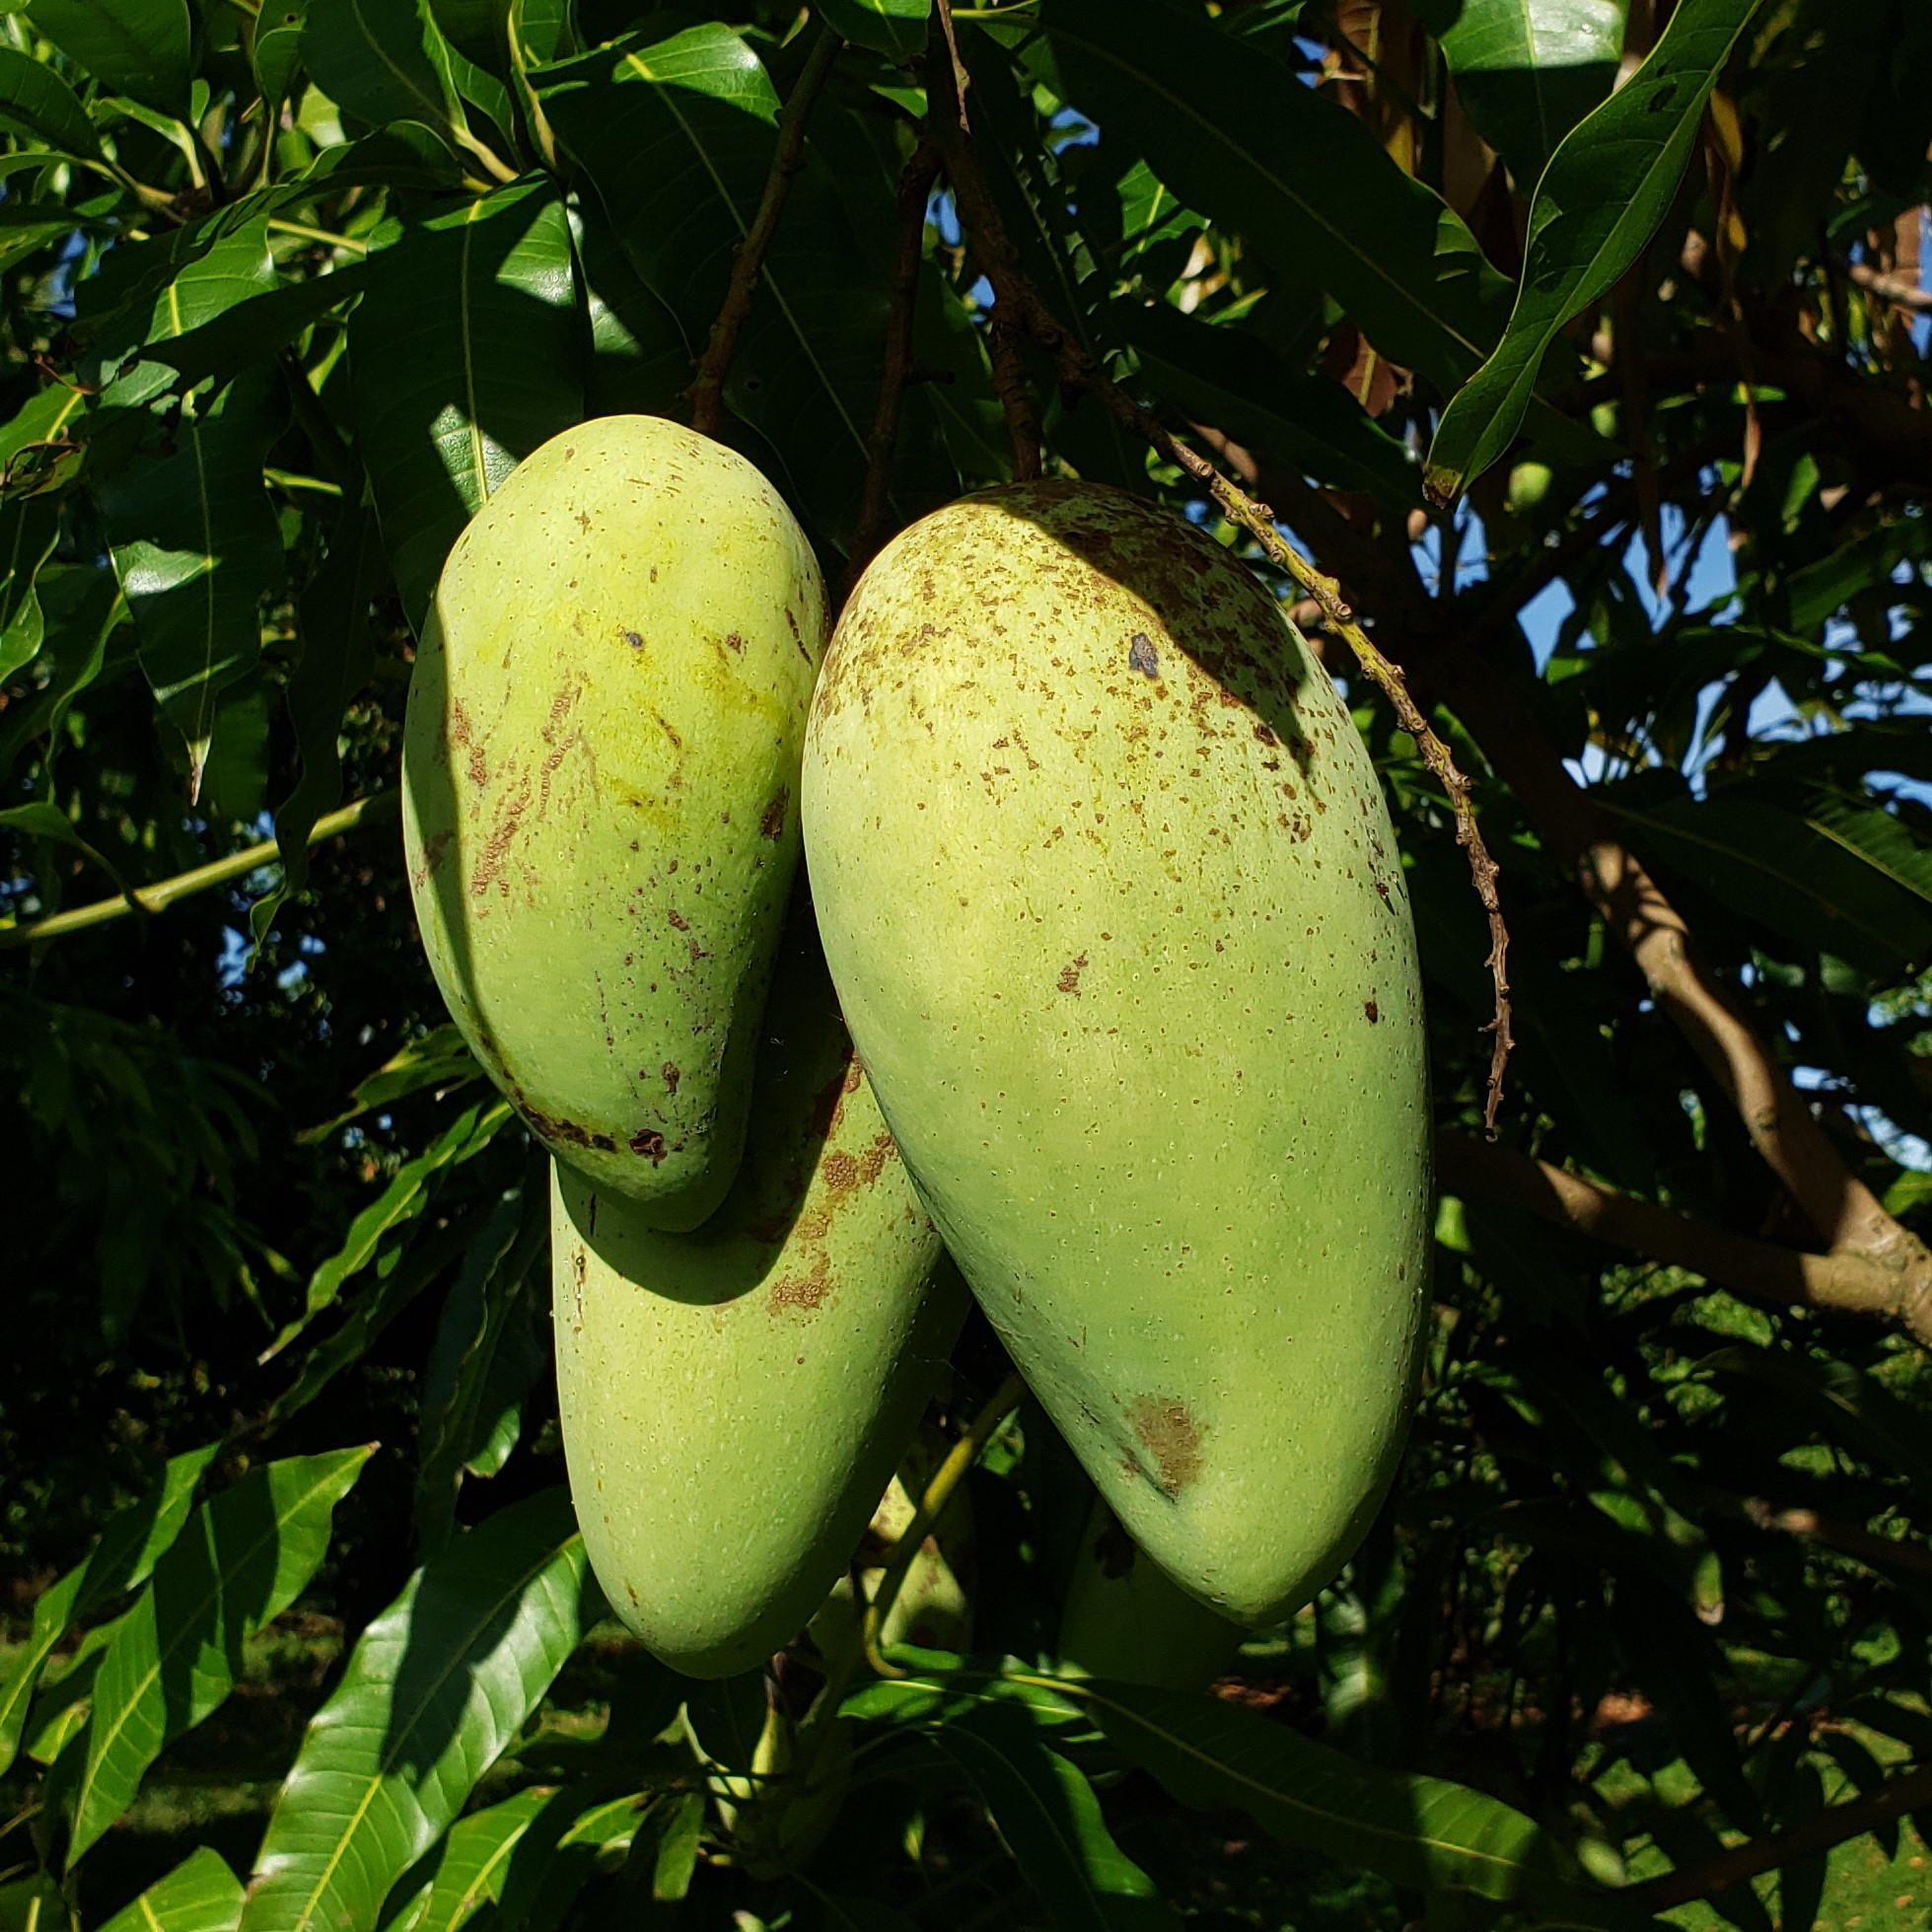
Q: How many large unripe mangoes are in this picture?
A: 3